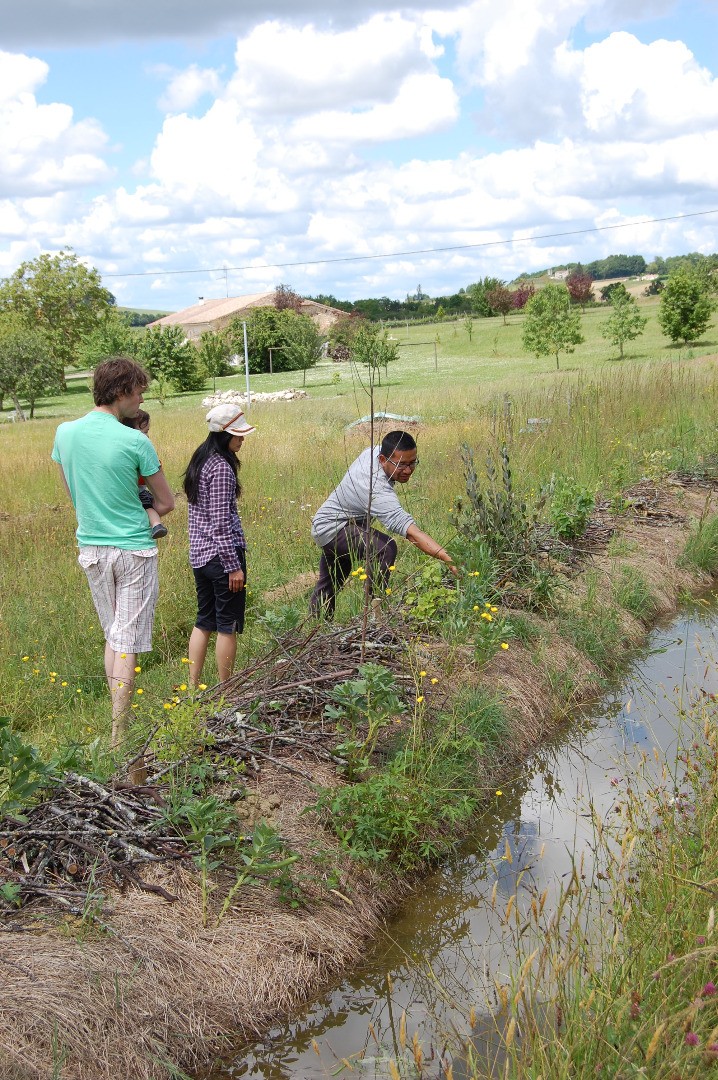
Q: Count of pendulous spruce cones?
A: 0